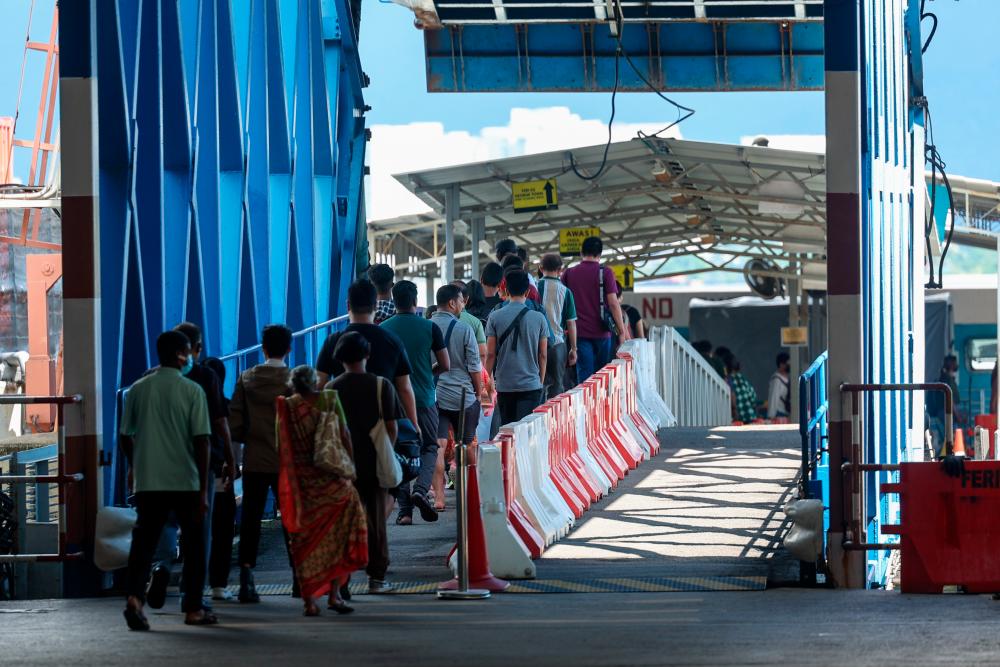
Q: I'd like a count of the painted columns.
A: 2